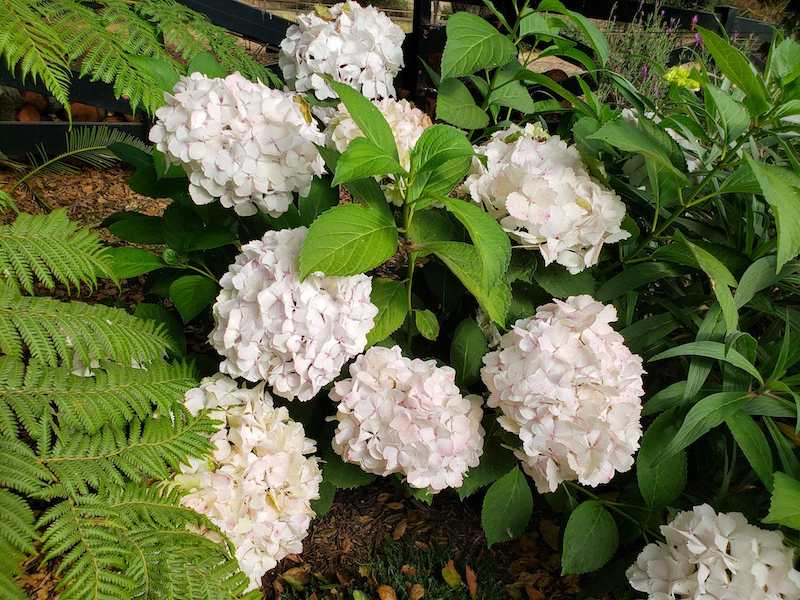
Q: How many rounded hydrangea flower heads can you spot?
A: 9